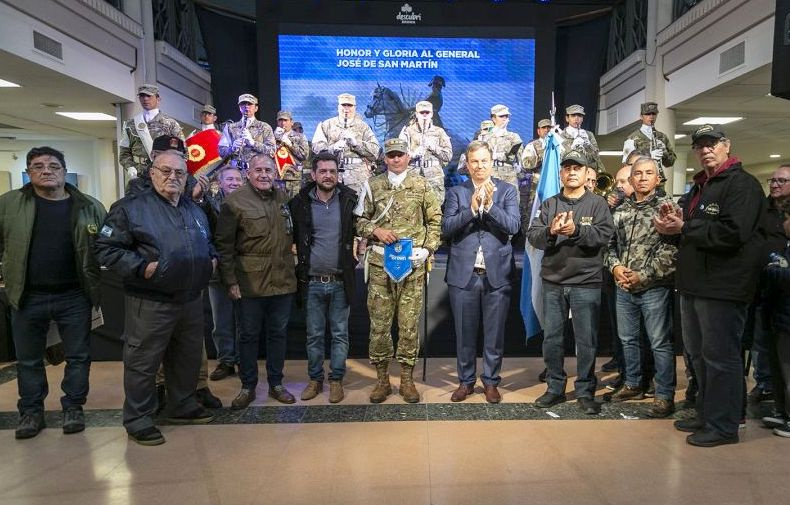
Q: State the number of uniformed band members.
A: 11